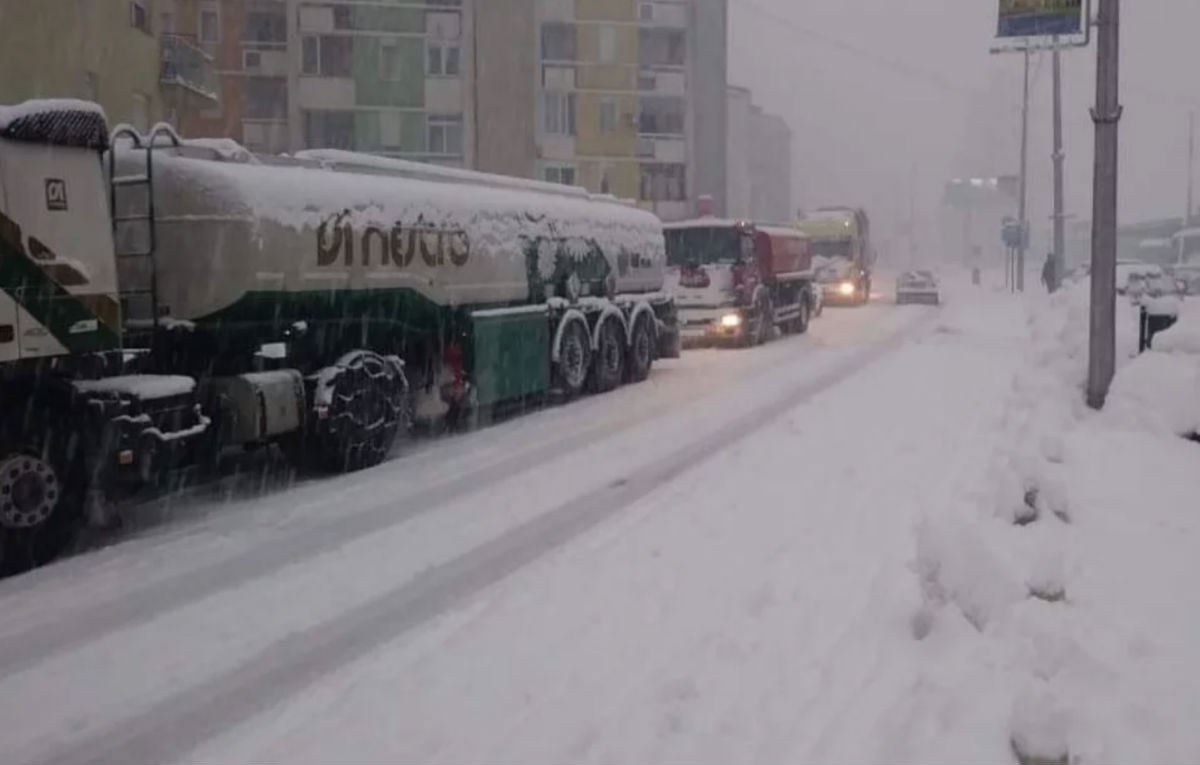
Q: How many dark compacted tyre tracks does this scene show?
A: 2